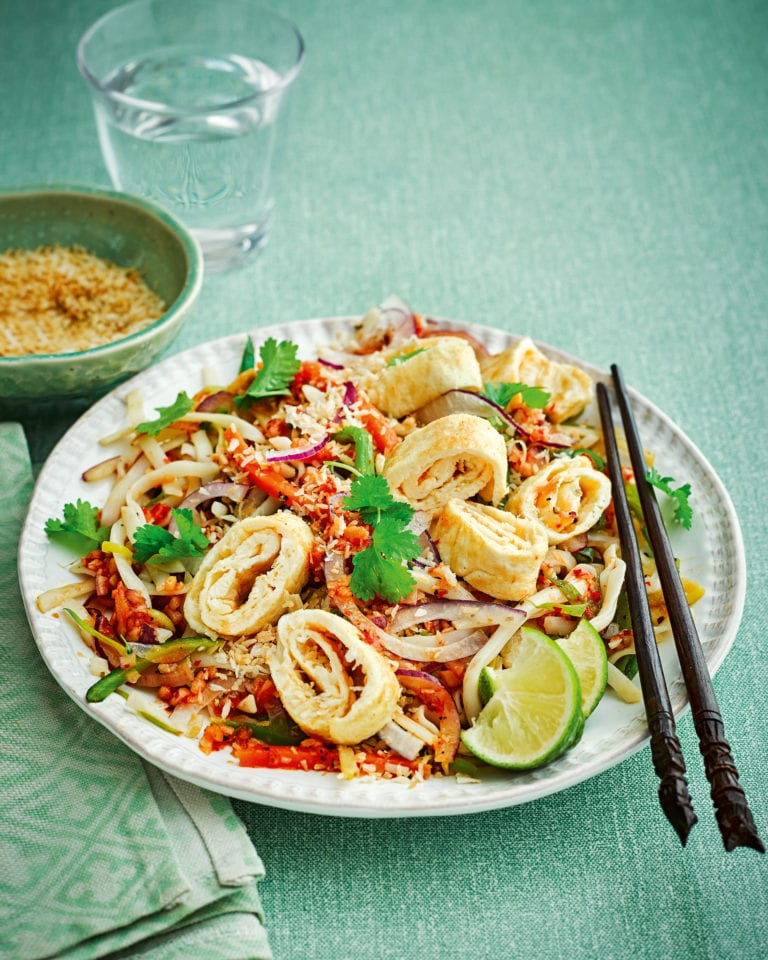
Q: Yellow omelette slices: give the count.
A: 7